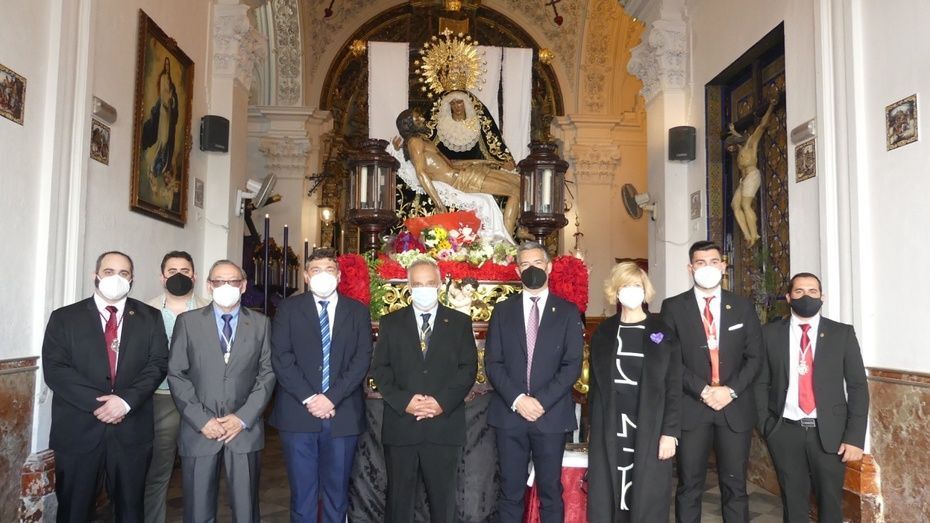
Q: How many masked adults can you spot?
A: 9